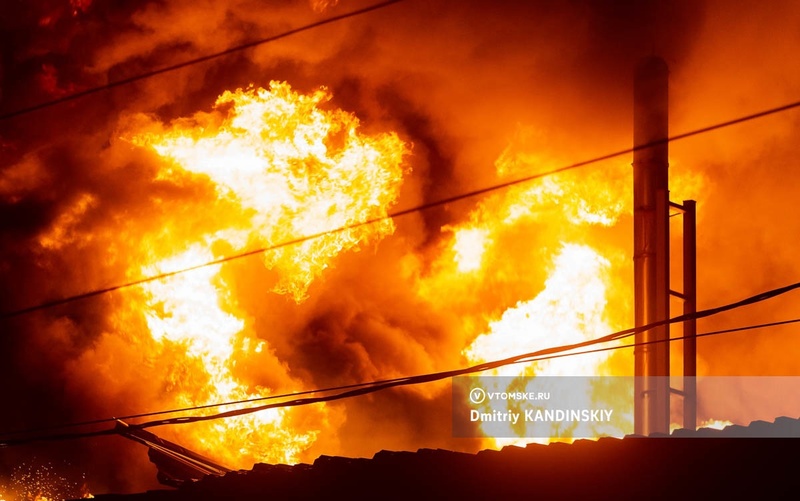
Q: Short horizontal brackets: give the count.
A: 3